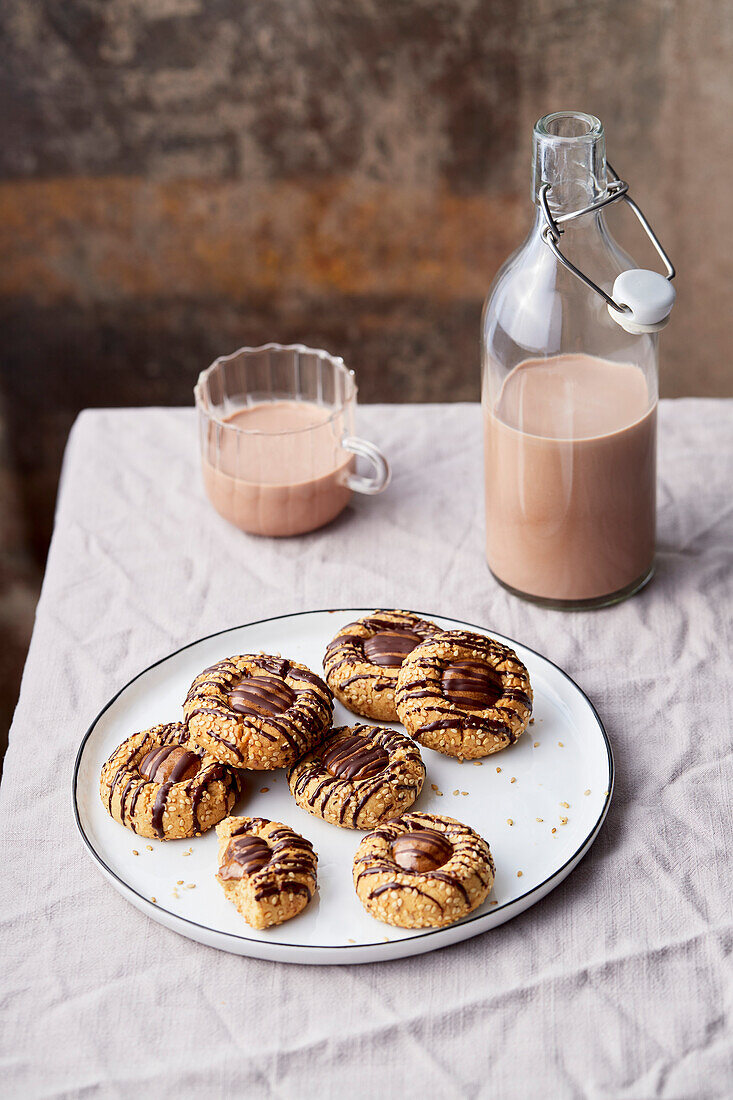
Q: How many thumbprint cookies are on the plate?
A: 7